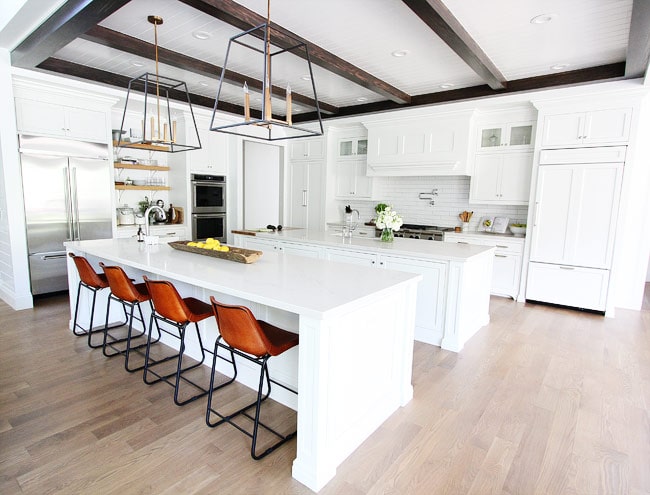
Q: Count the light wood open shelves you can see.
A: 3